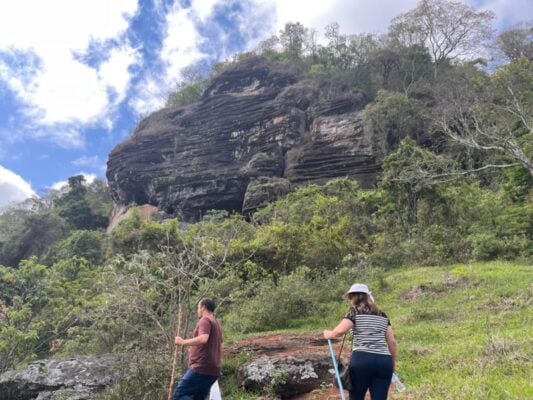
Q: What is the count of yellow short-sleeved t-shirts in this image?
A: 0